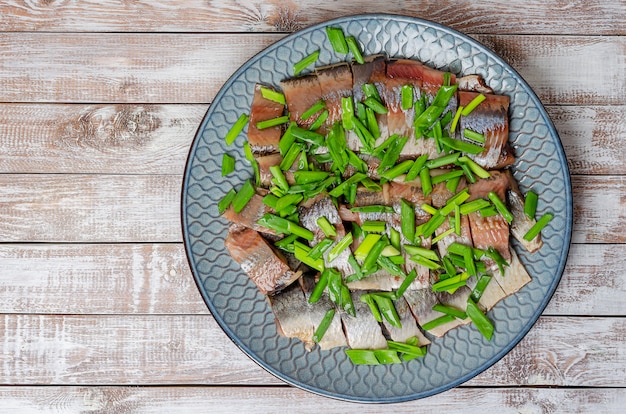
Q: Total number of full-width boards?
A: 5